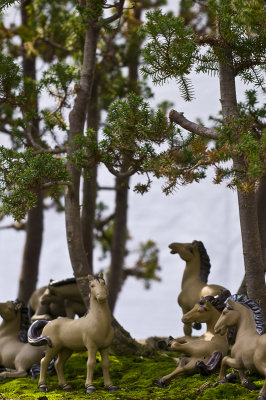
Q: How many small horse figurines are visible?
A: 6